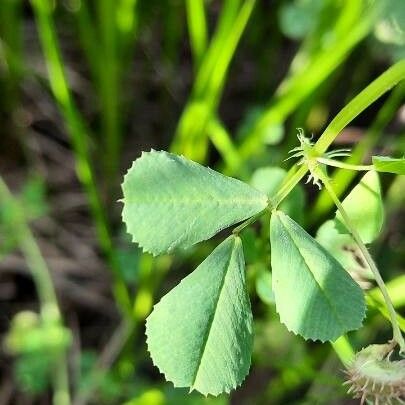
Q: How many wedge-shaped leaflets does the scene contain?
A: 3